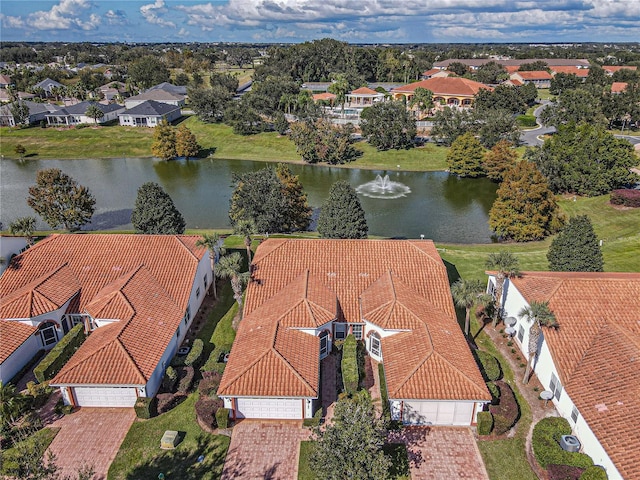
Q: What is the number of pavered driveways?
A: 3